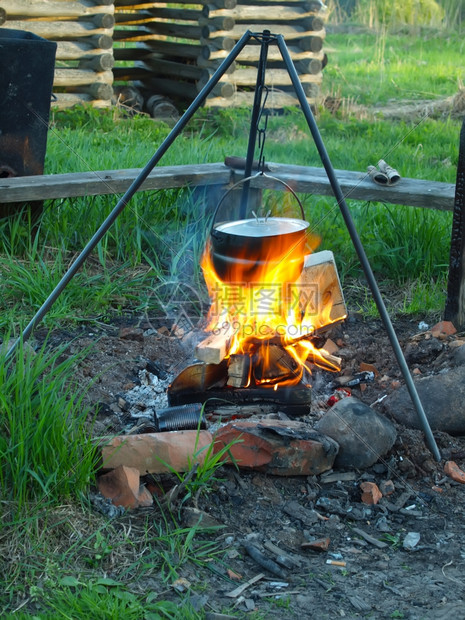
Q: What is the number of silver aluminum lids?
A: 1